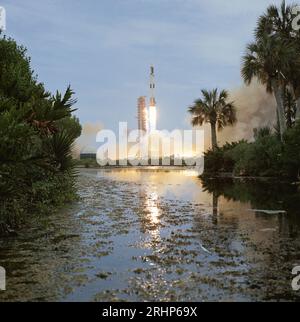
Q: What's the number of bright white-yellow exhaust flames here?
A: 1